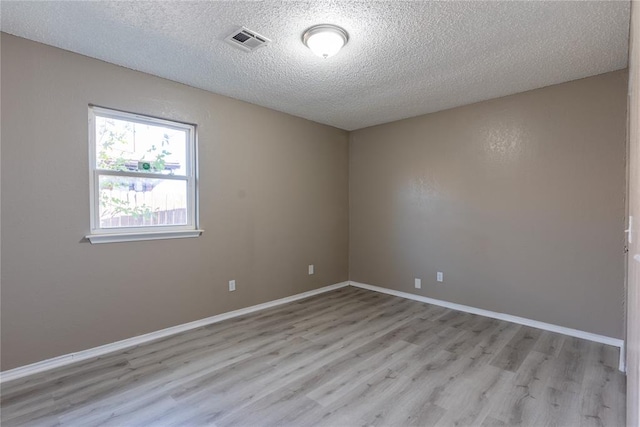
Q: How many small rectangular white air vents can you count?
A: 1